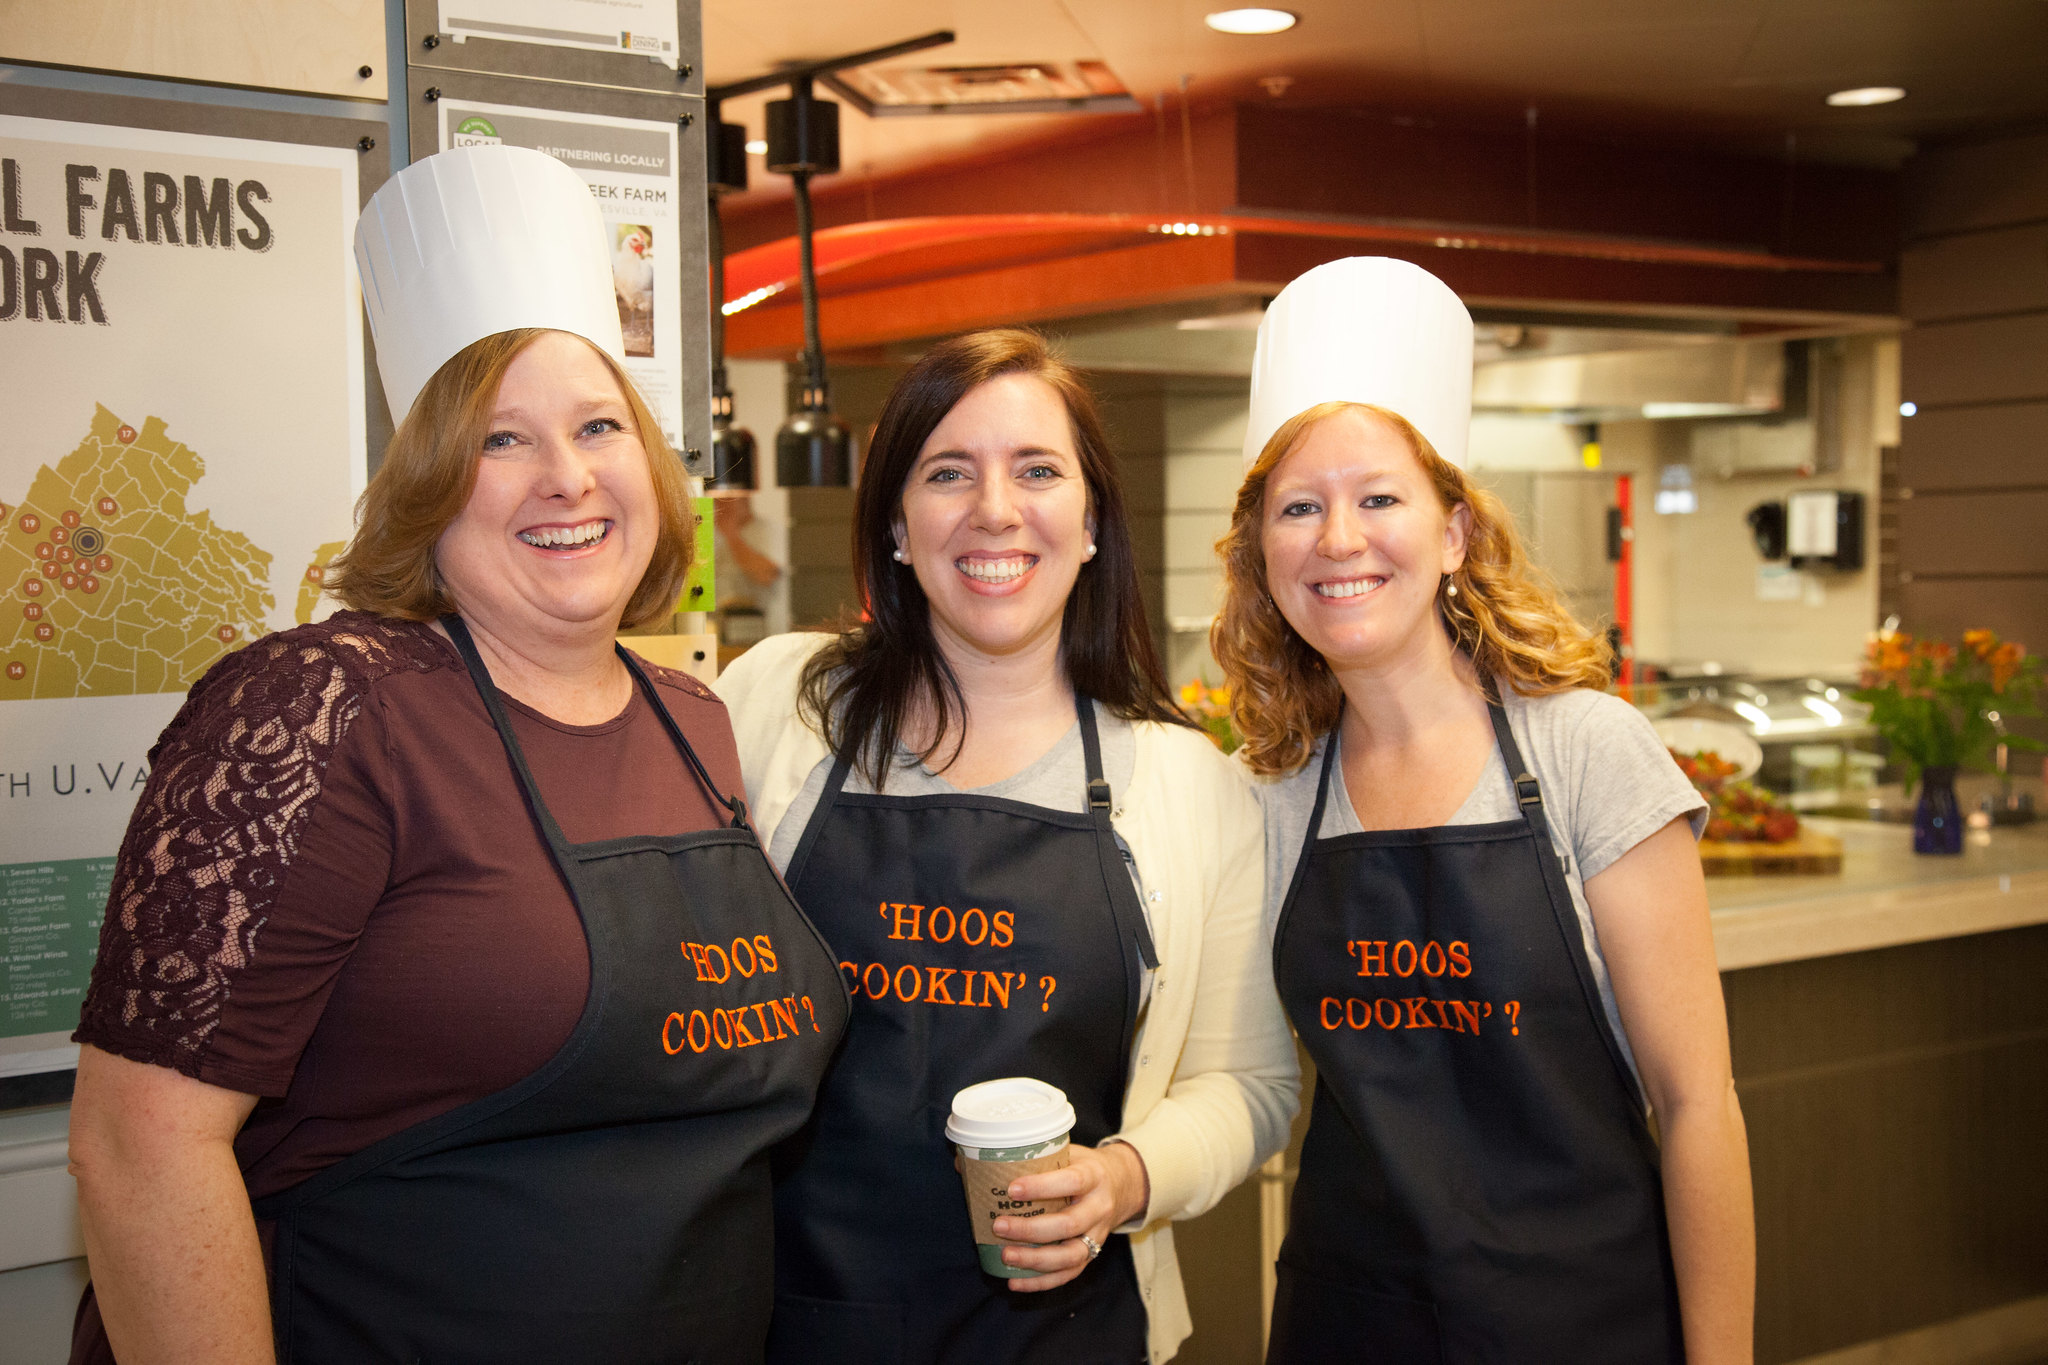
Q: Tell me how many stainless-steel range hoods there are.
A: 1